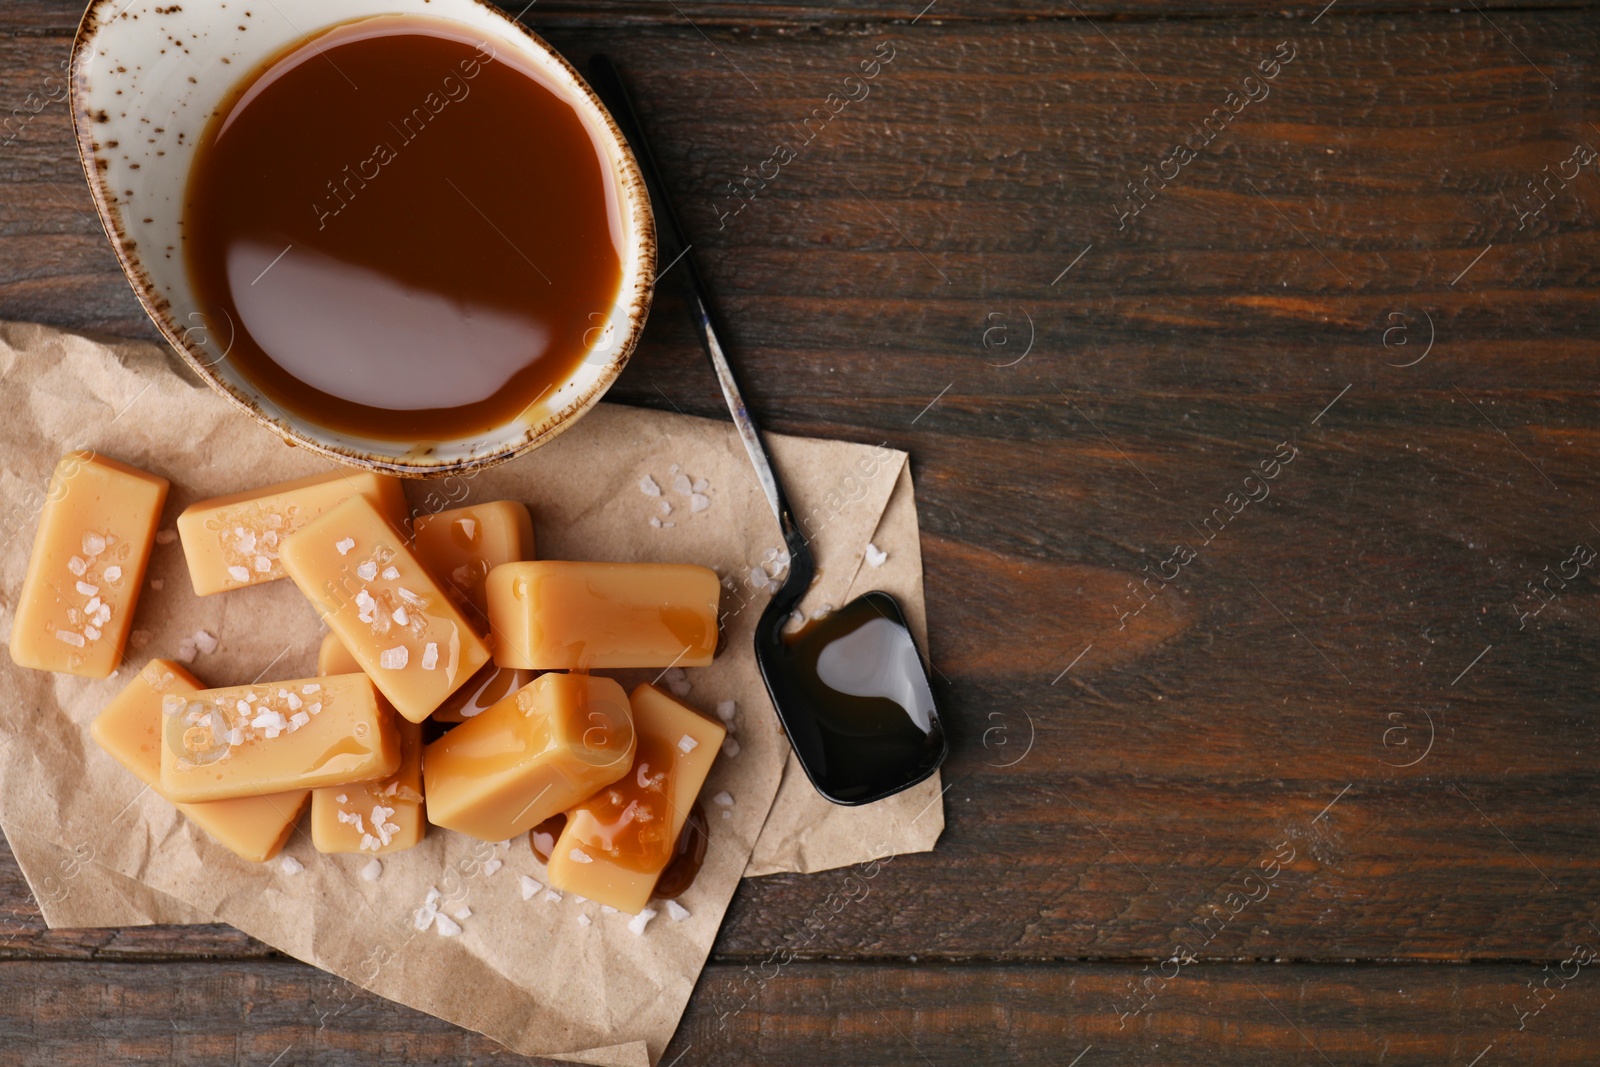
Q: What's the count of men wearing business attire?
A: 0